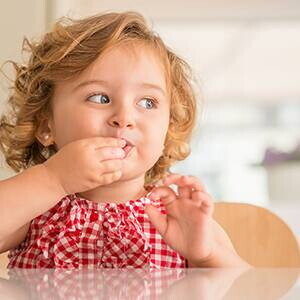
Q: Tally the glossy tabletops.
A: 1